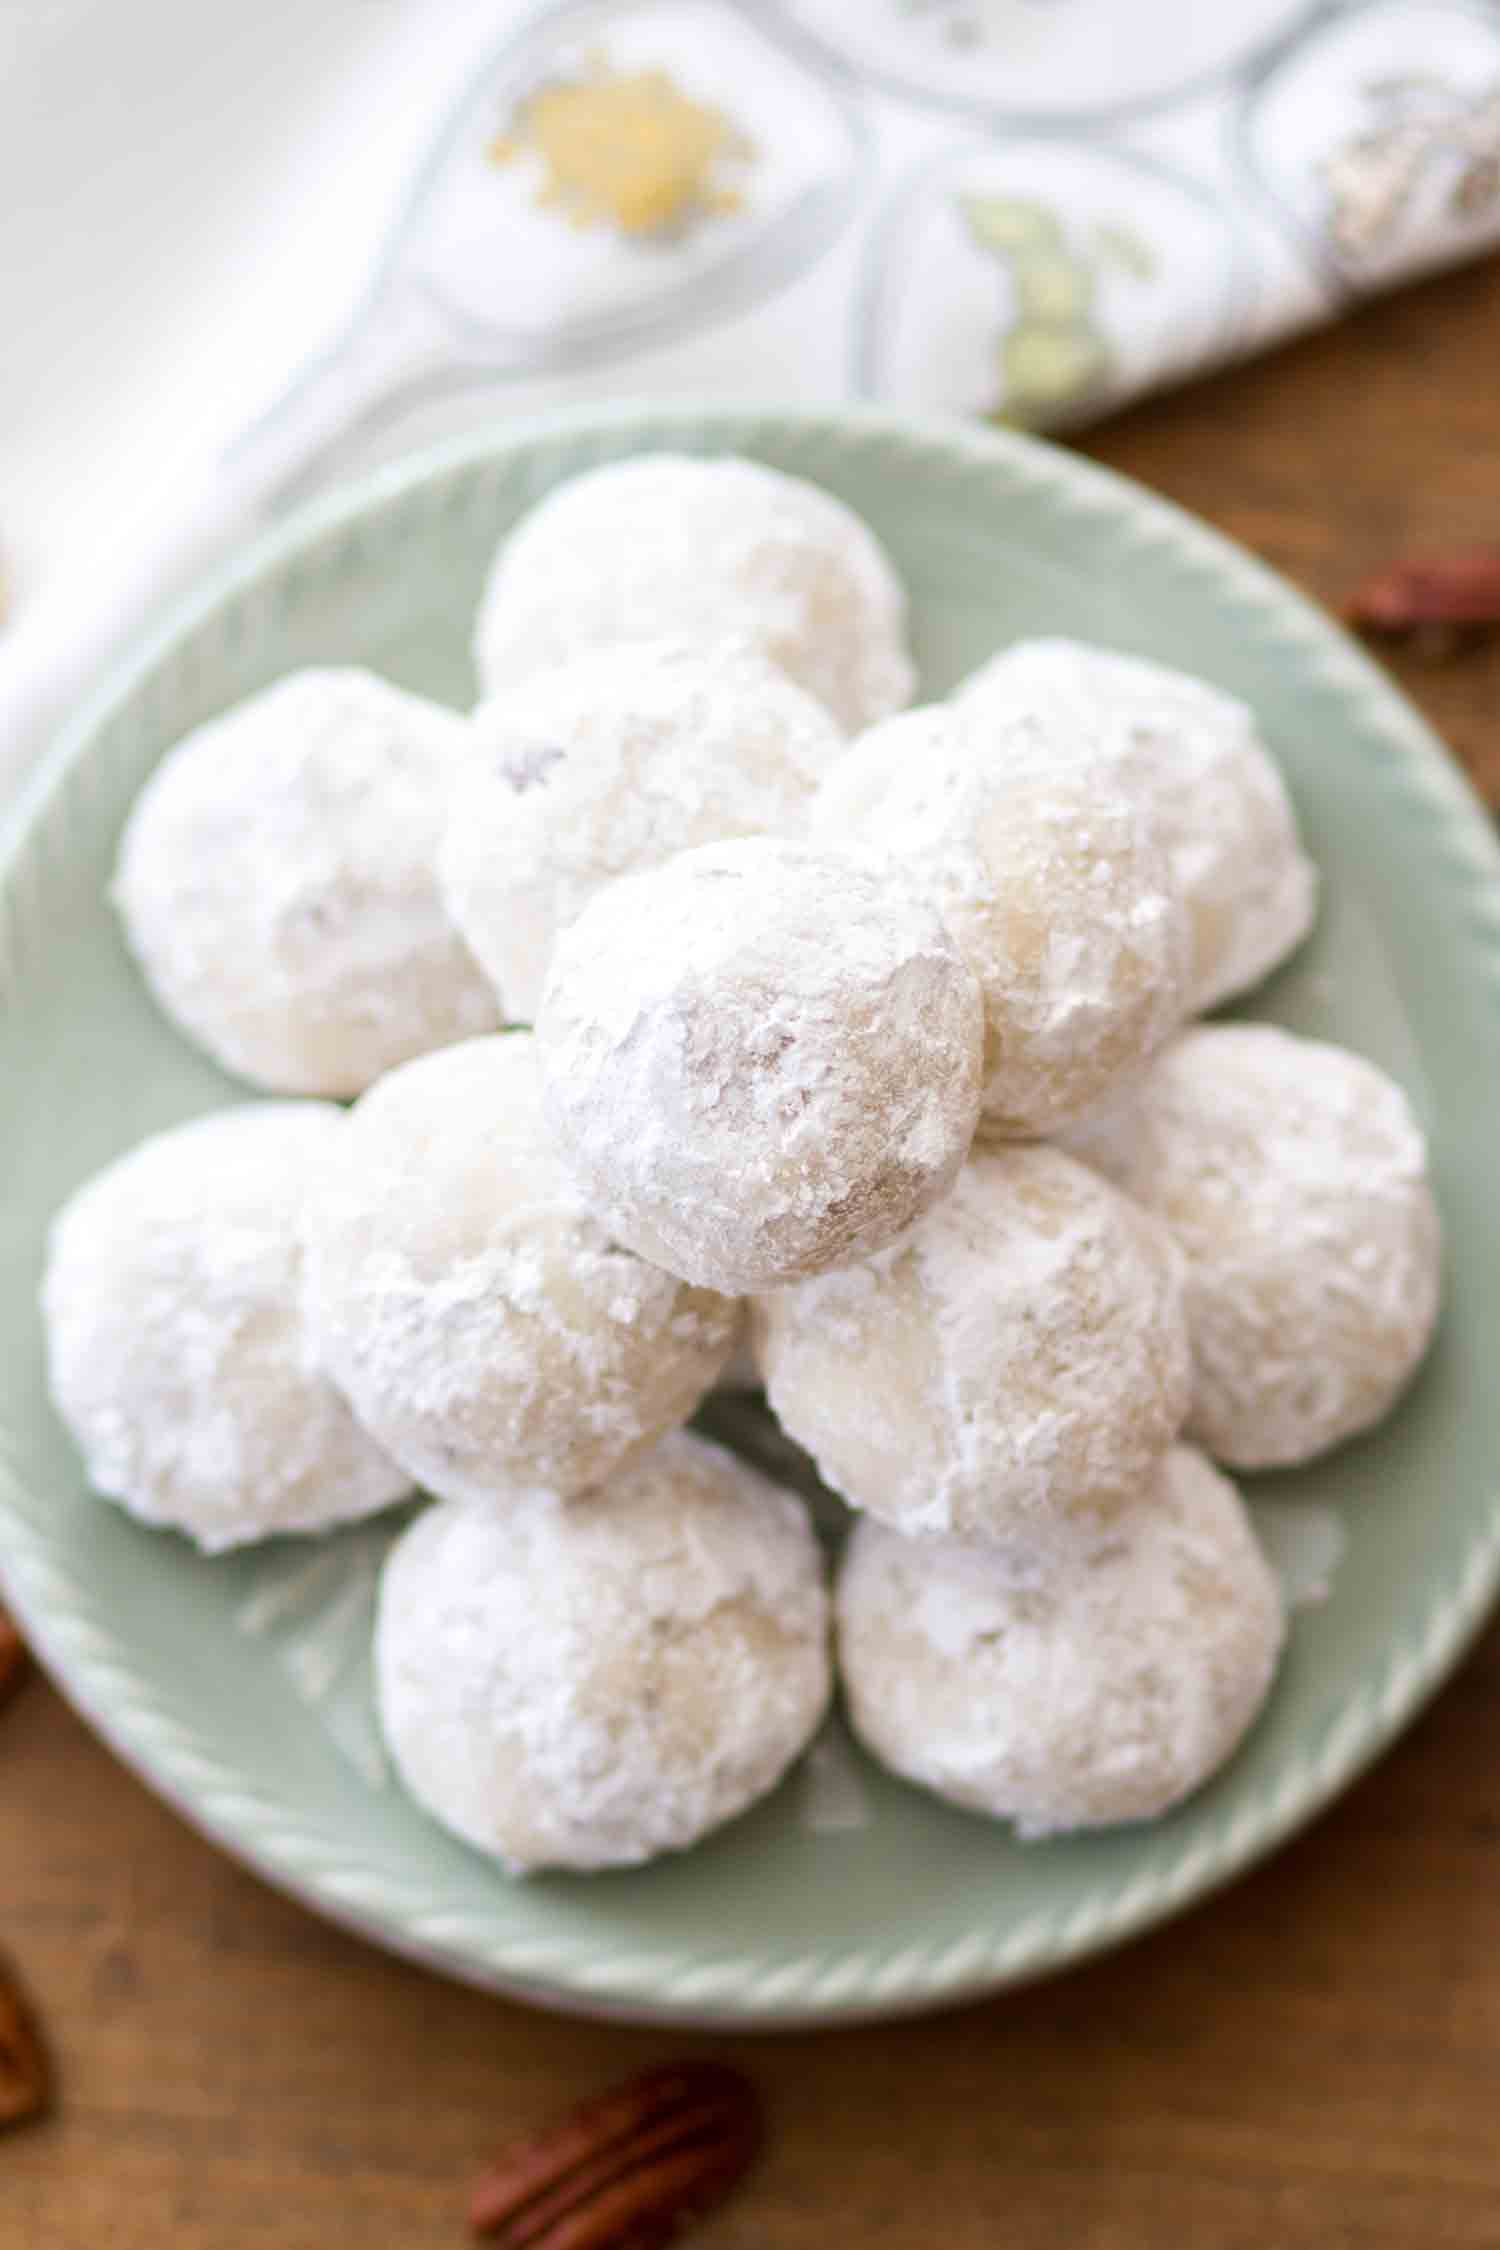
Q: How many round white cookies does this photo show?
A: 12